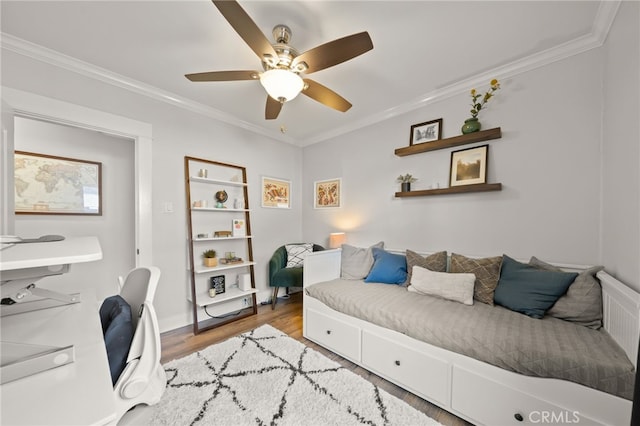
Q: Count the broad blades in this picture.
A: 5